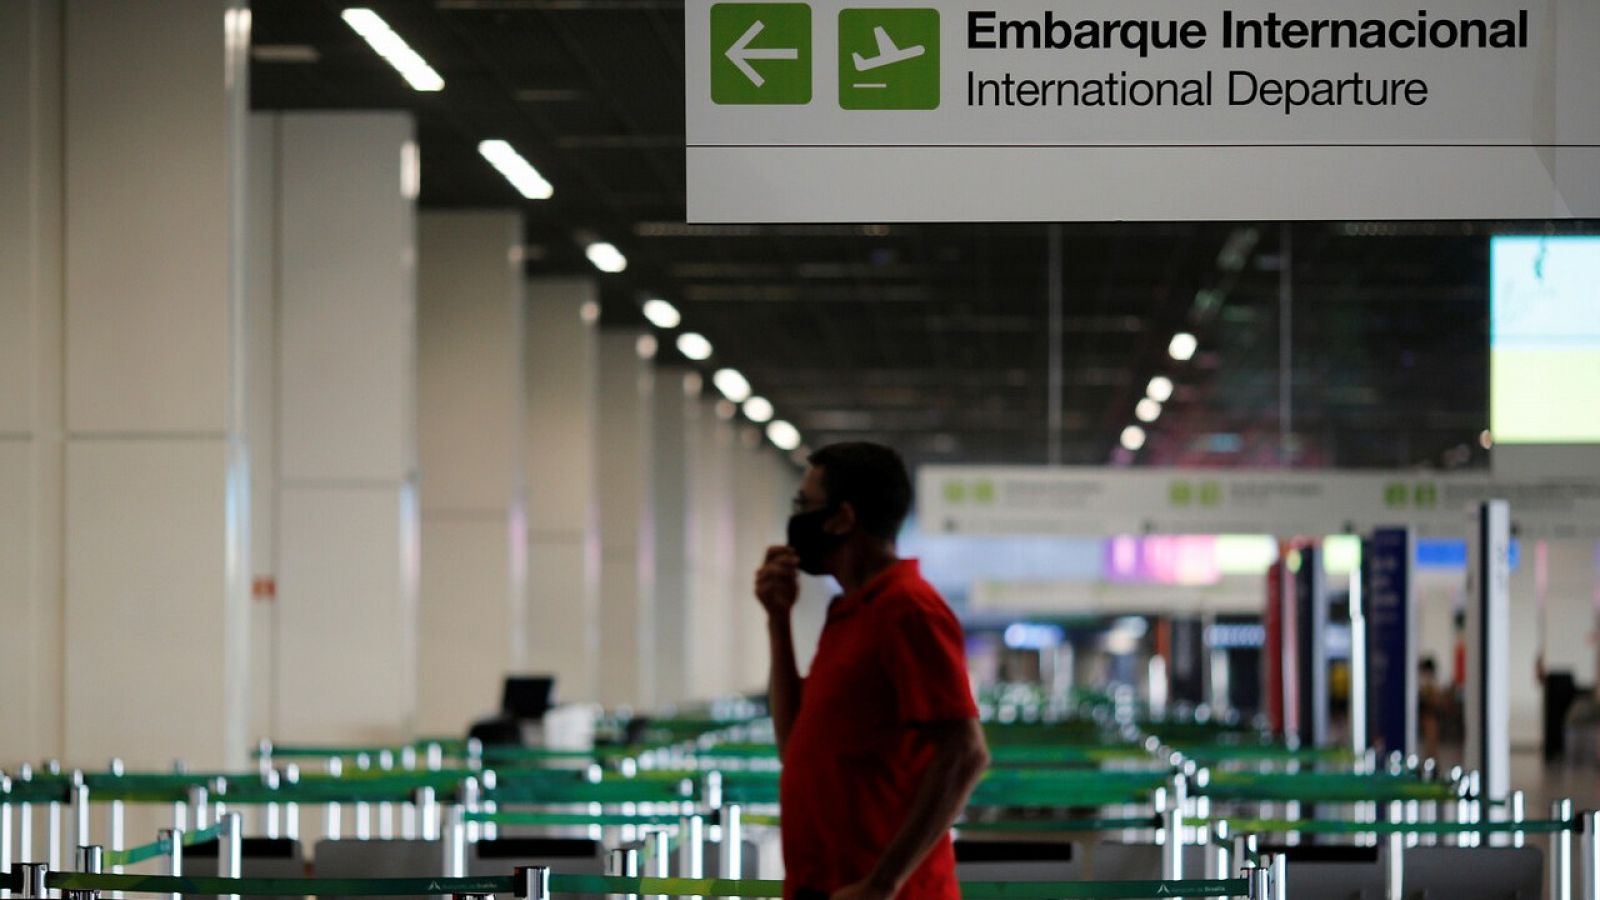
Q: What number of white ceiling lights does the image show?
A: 12